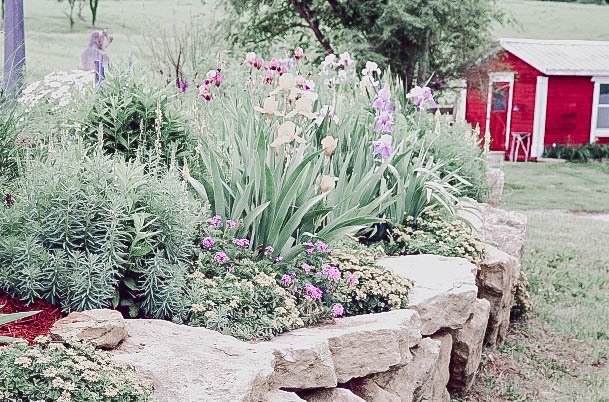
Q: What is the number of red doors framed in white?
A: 1